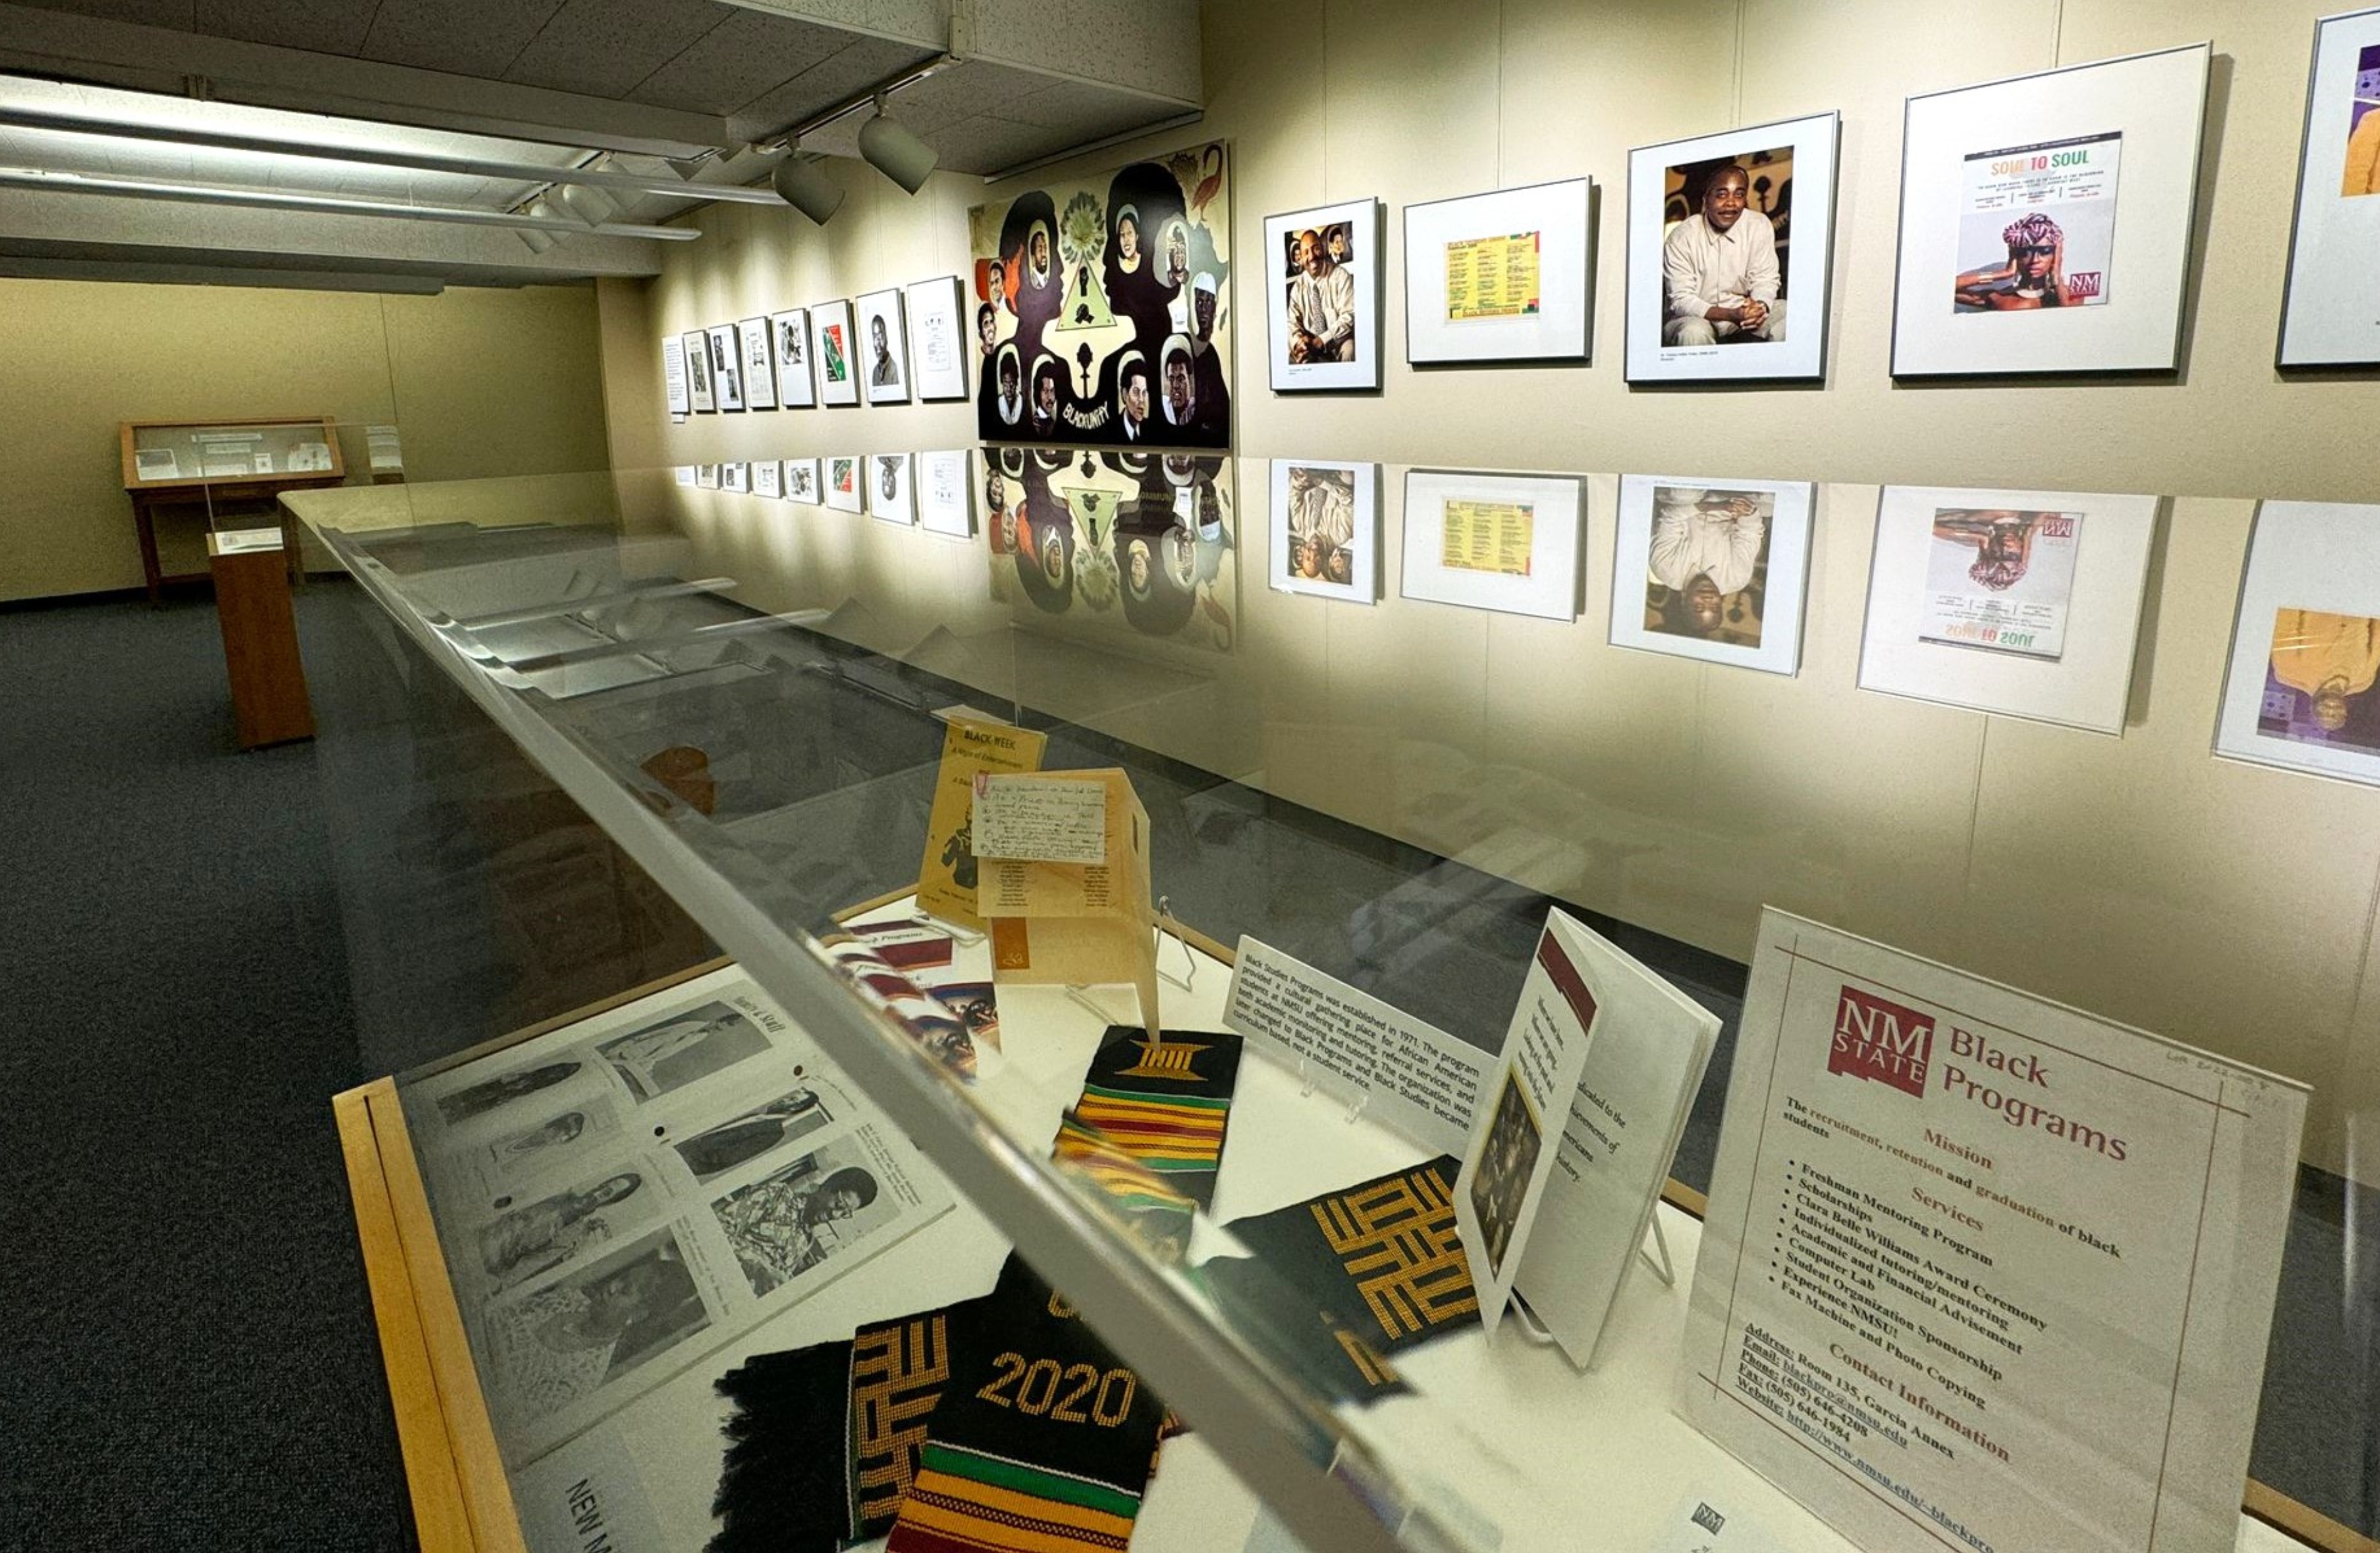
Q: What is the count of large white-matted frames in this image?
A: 5